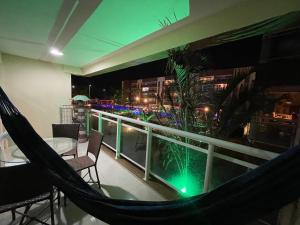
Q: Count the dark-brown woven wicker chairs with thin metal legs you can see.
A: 3